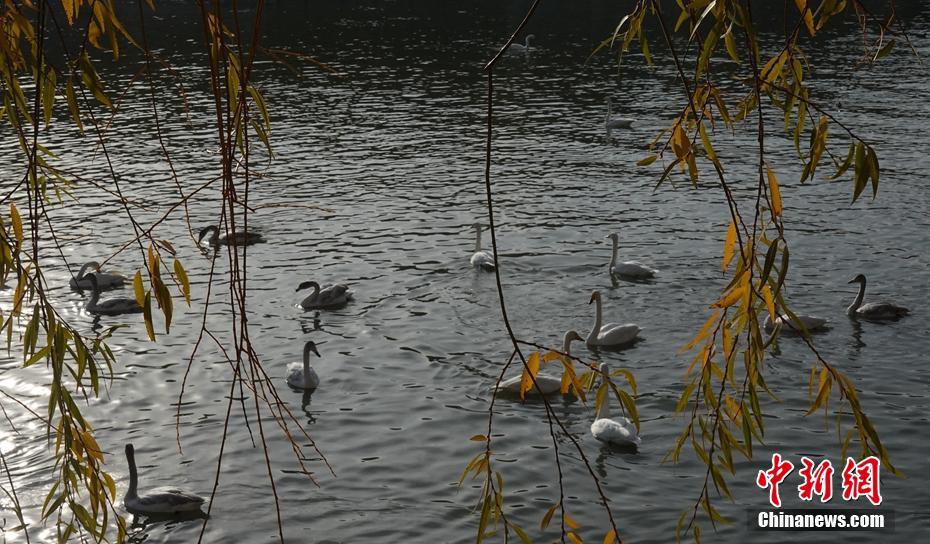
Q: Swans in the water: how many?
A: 15